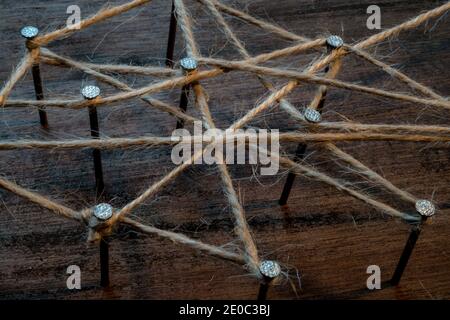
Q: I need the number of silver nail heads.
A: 8